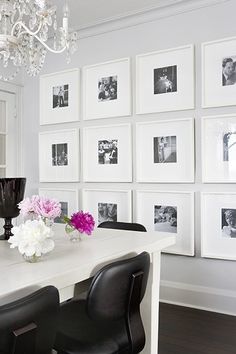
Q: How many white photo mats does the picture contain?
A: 12